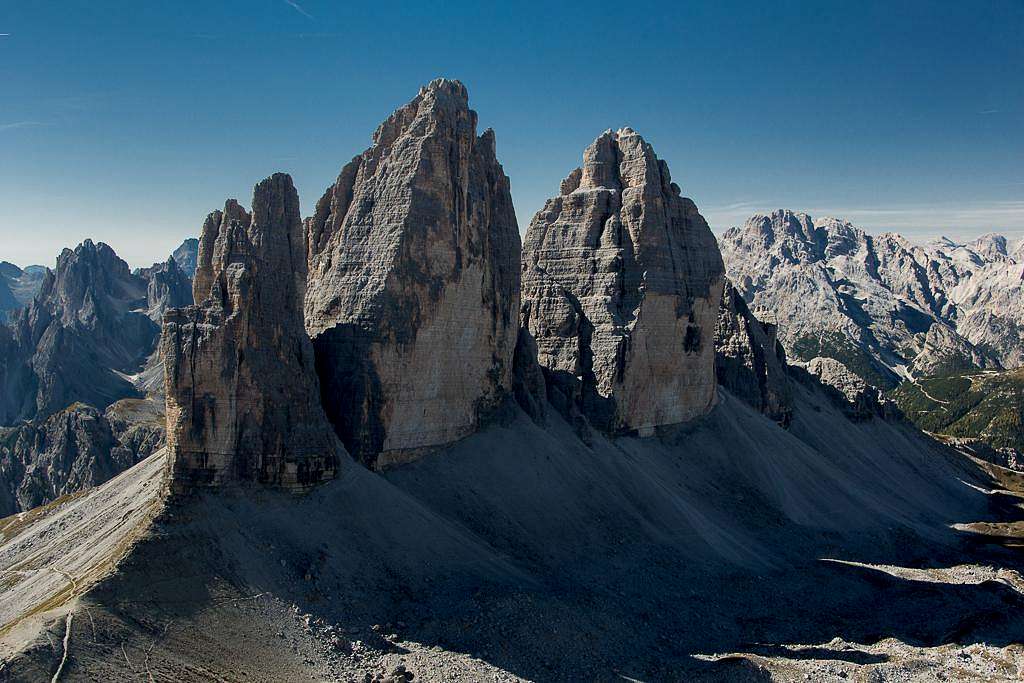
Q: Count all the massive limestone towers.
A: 3